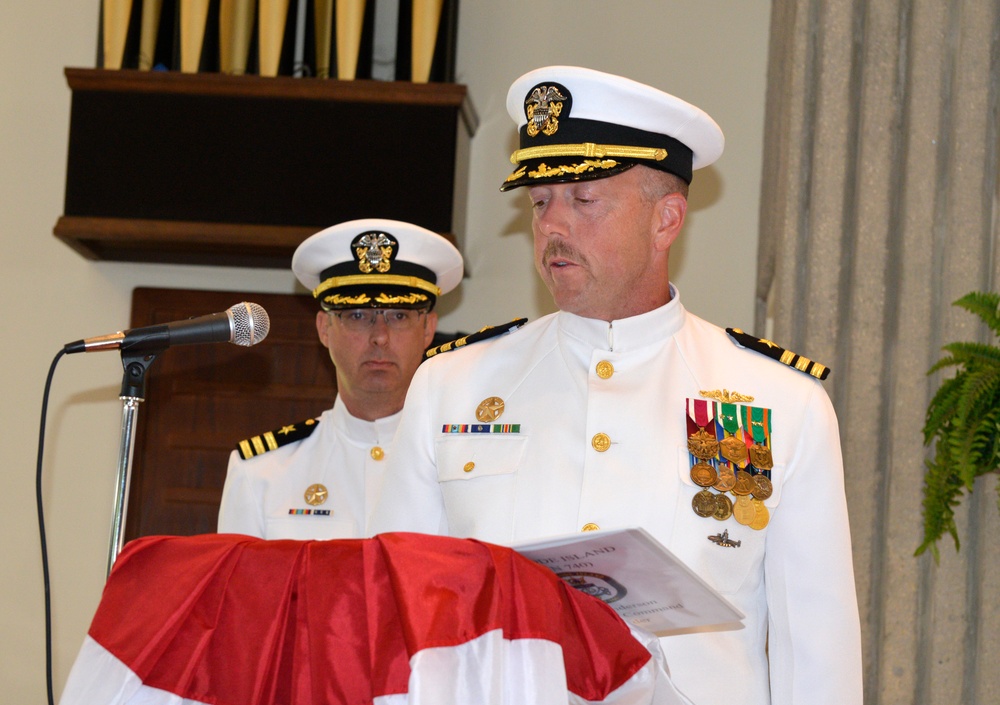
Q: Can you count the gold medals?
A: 11